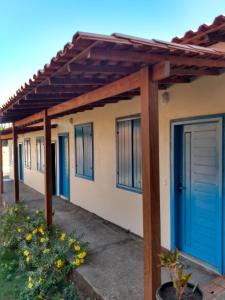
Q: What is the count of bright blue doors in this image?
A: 3